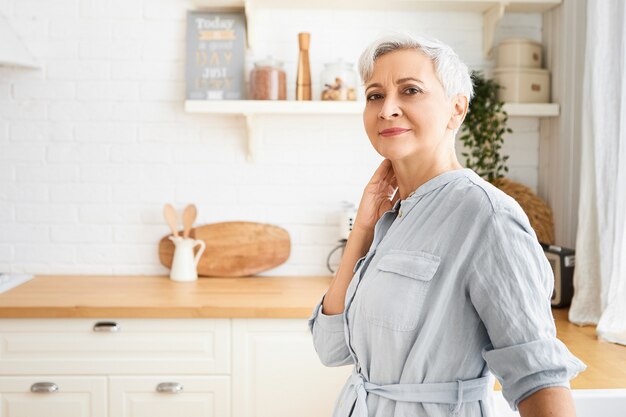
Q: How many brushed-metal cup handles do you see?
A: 3